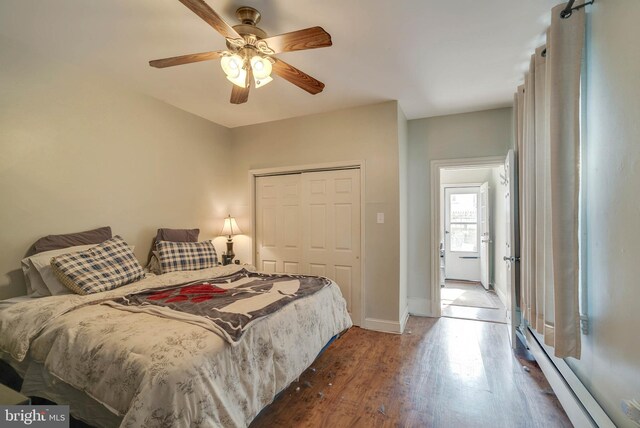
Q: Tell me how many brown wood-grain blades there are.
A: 5